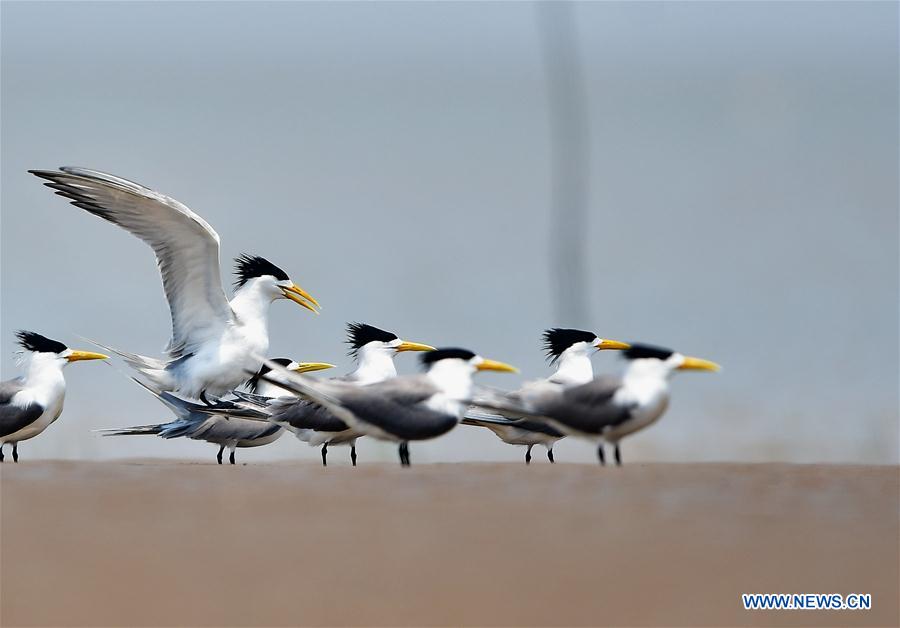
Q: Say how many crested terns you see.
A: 7